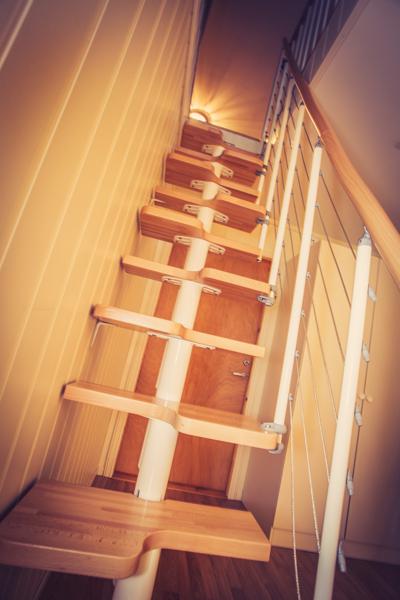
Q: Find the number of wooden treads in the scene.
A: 9